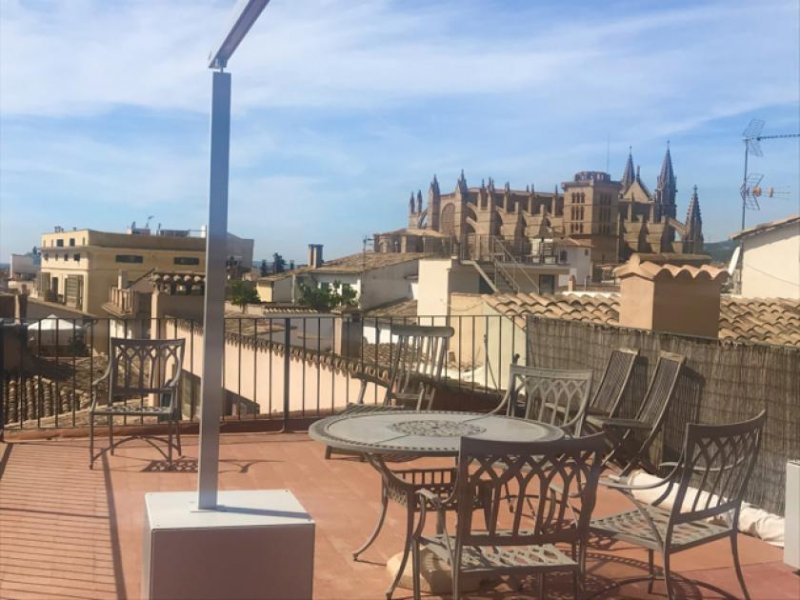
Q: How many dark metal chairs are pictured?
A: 4